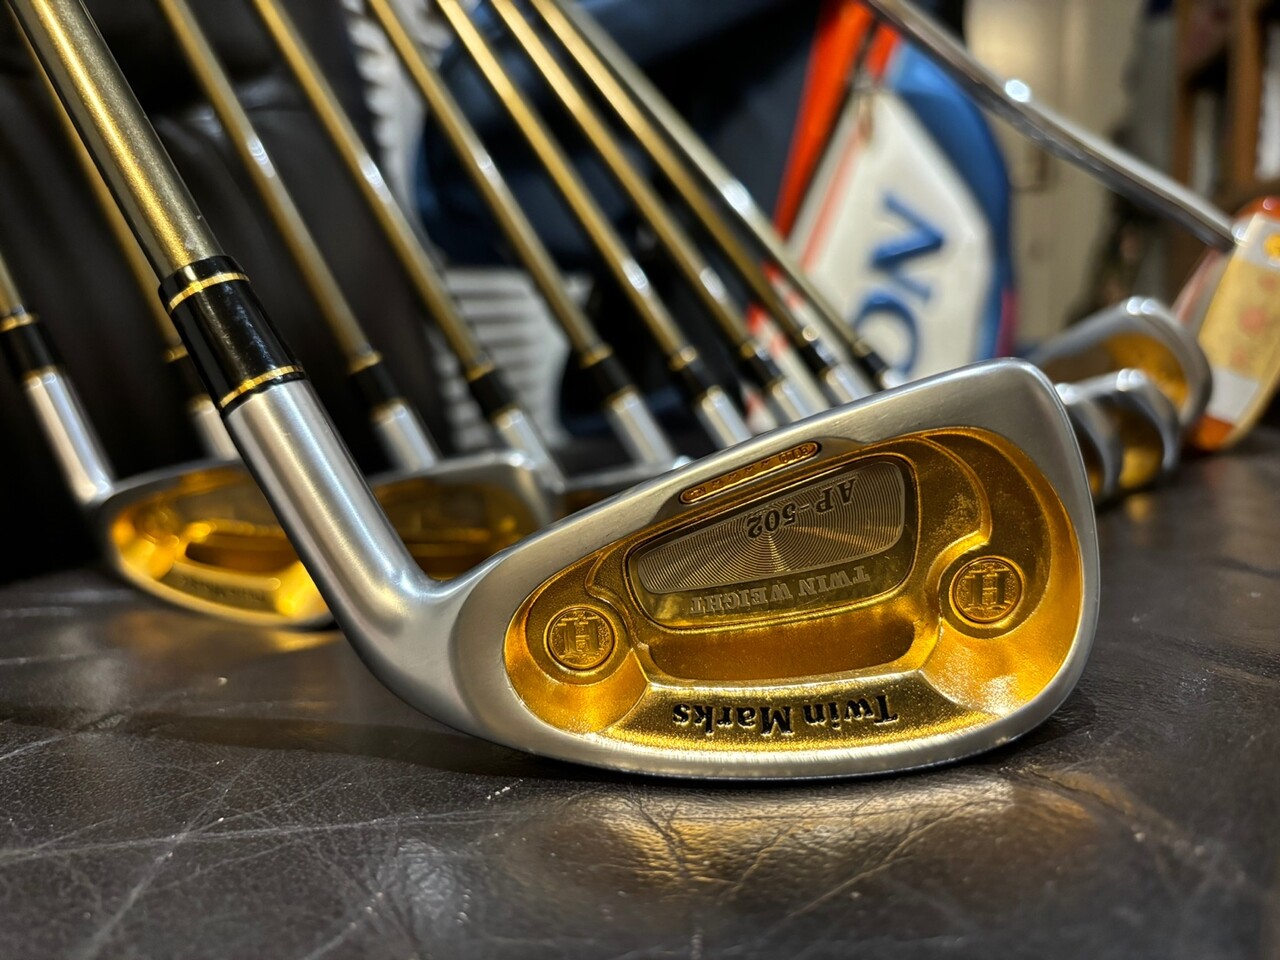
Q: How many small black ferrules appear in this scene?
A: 10